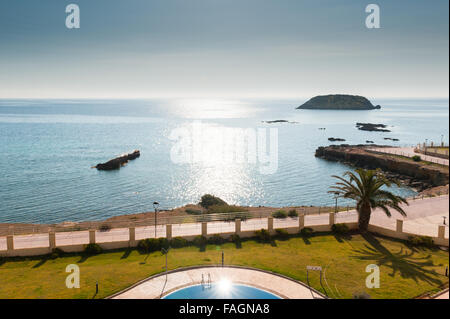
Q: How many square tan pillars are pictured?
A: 12